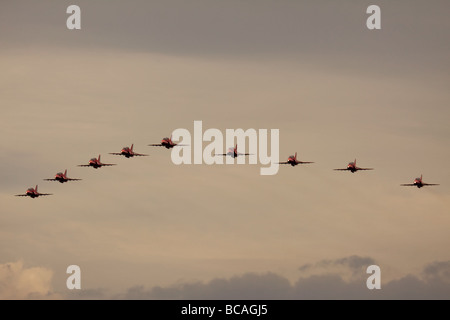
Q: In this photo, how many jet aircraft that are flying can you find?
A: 9